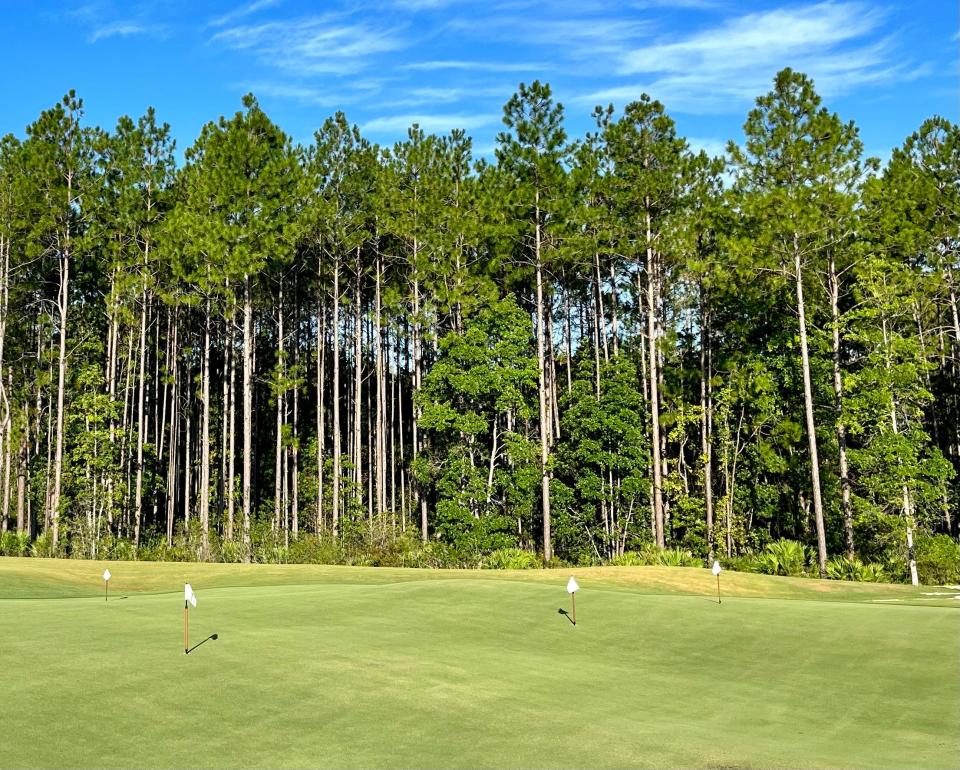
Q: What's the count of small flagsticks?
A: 4